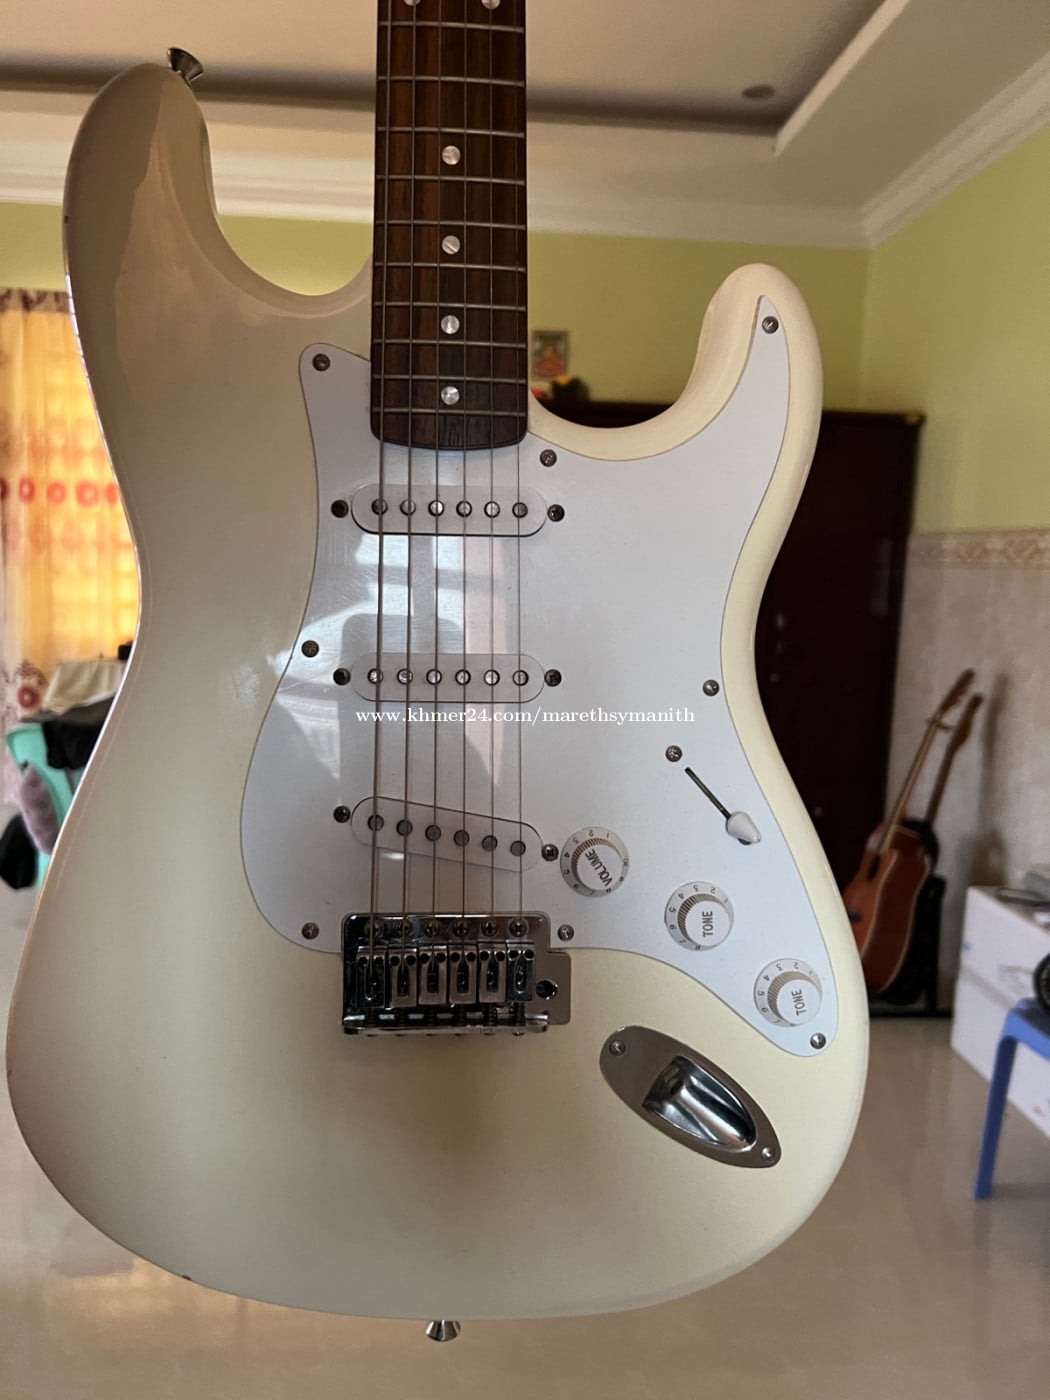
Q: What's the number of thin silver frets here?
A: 10